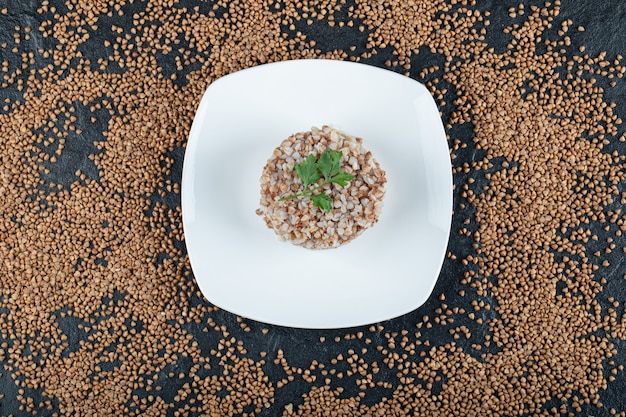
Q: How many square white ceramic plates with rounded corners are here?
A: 1